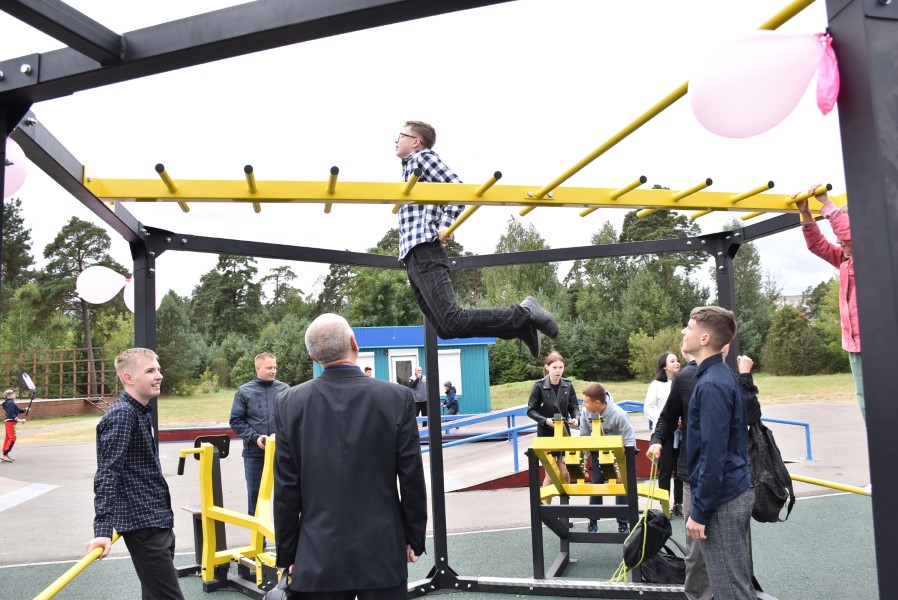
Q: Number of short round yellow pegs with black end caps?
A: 9